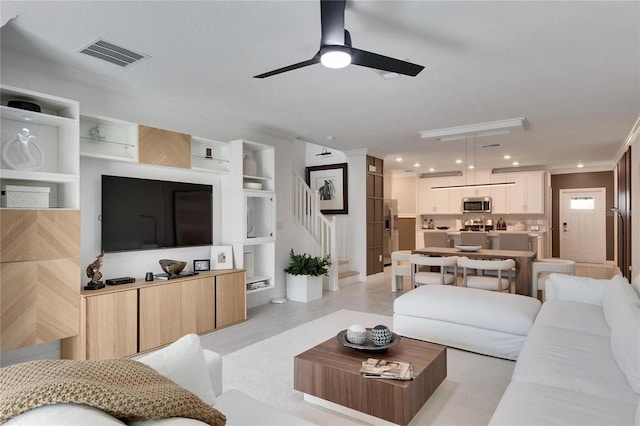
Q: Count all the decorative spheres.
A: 2